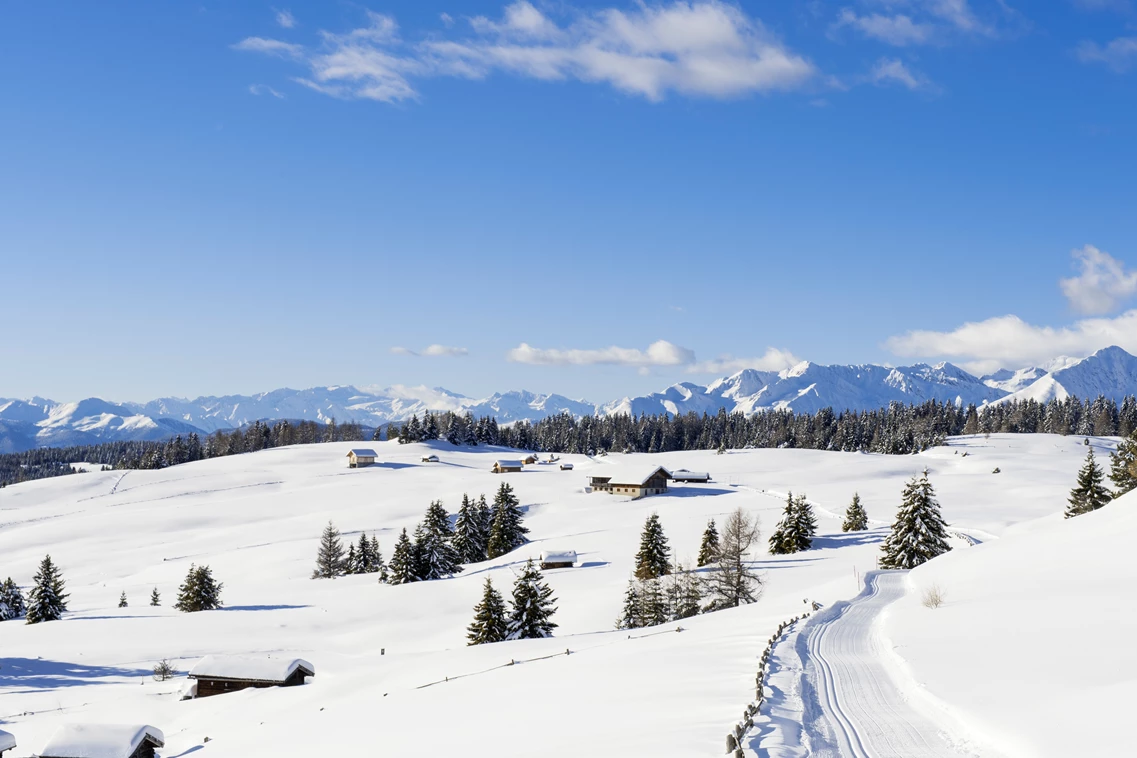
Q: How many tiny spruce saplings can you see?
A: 2